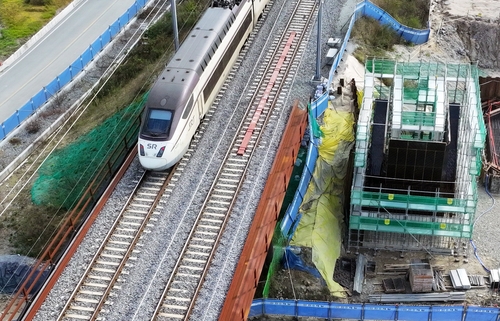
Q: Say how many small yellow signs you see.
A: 4